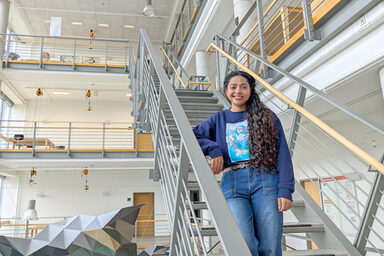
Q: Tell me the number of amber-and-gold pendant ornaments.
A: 5